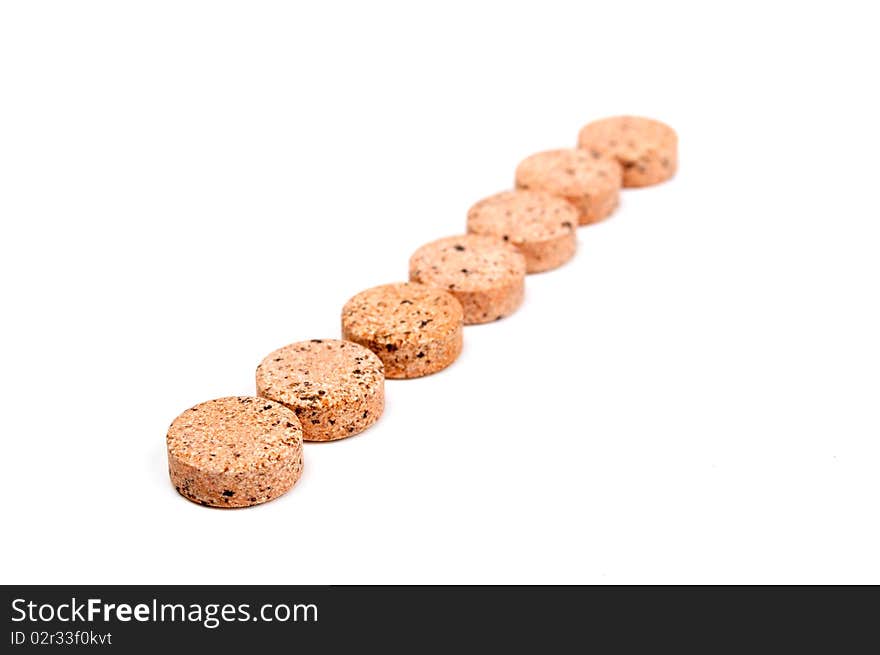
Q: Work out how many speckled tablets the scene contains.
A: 7